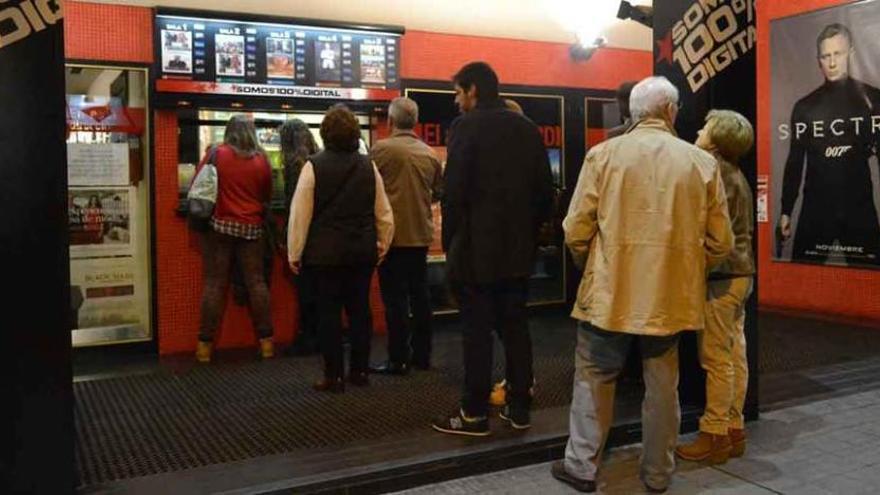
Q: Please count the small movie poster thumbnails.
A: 5